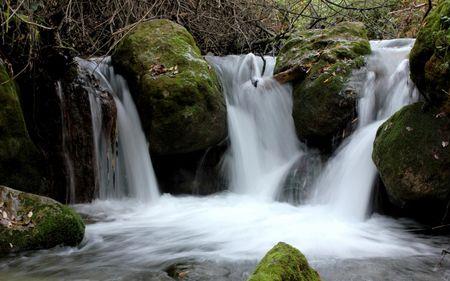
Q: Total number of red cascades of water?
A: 0